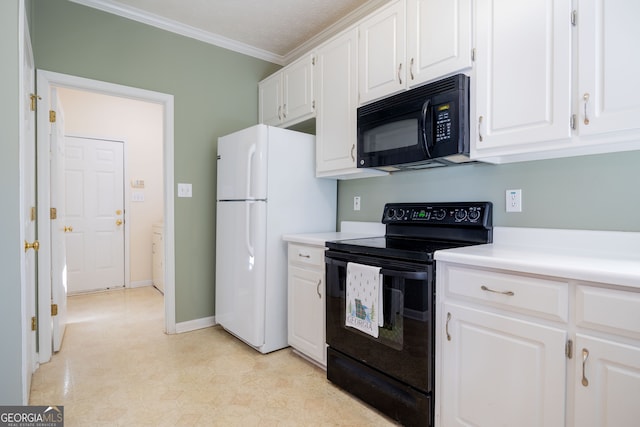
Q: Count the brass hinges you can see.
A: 6